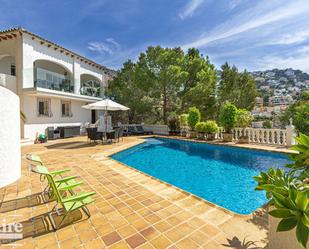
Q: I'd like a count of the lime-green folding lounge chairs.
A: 2